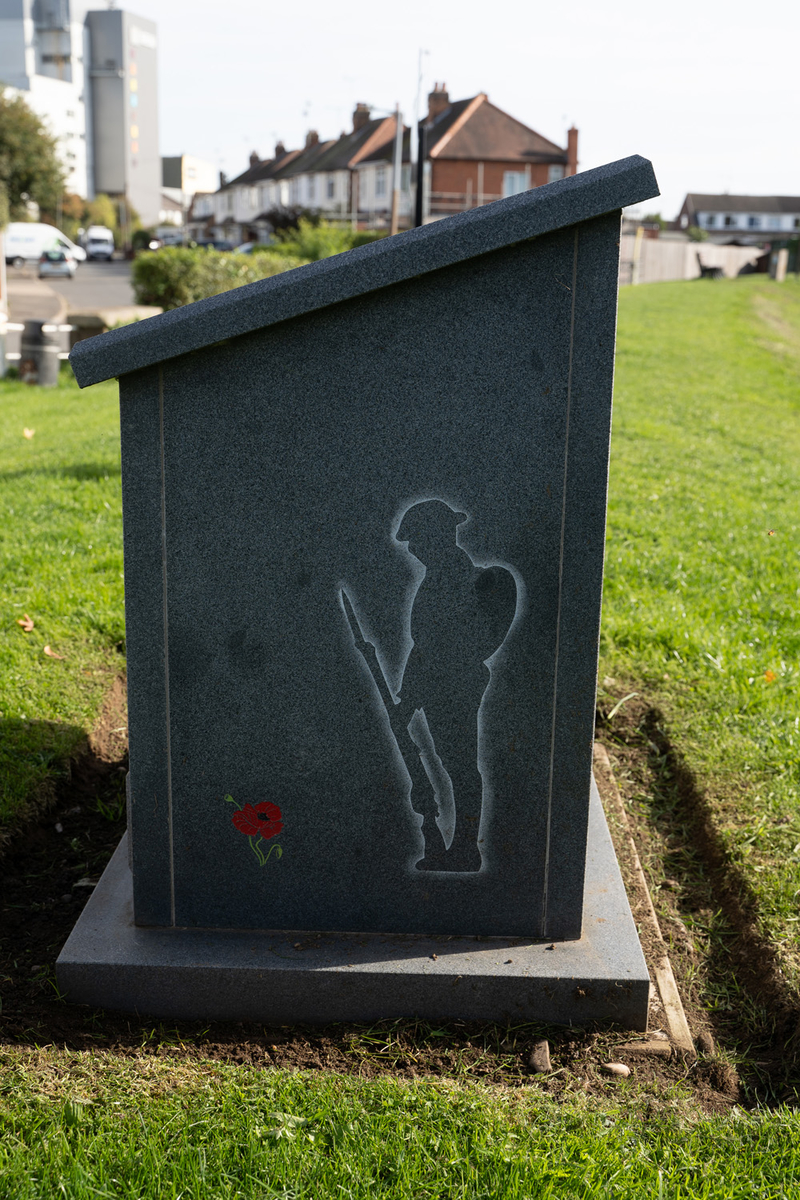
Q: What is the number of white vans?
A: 2